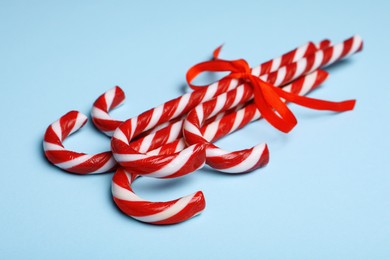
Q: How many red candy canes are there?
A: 5